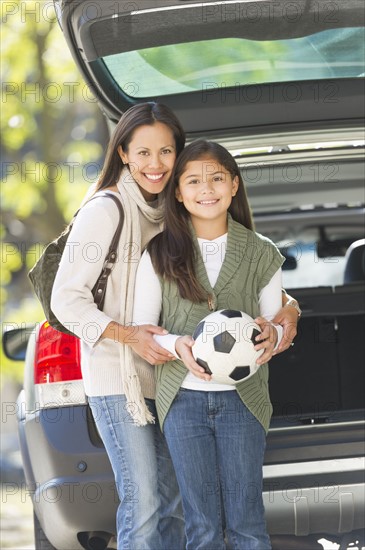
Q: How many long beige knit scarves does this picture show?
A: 1